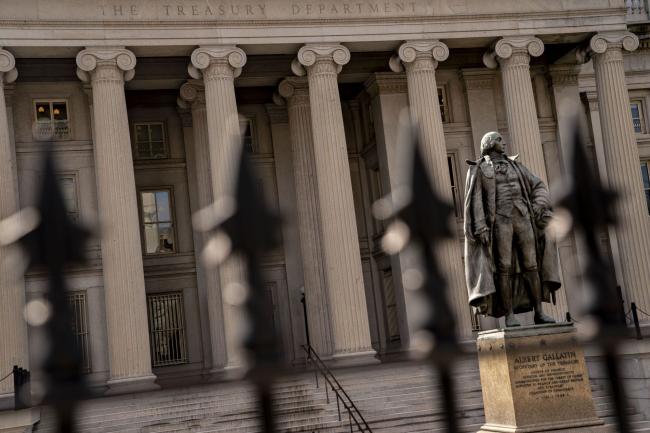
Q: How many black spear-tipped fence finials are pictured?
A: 4